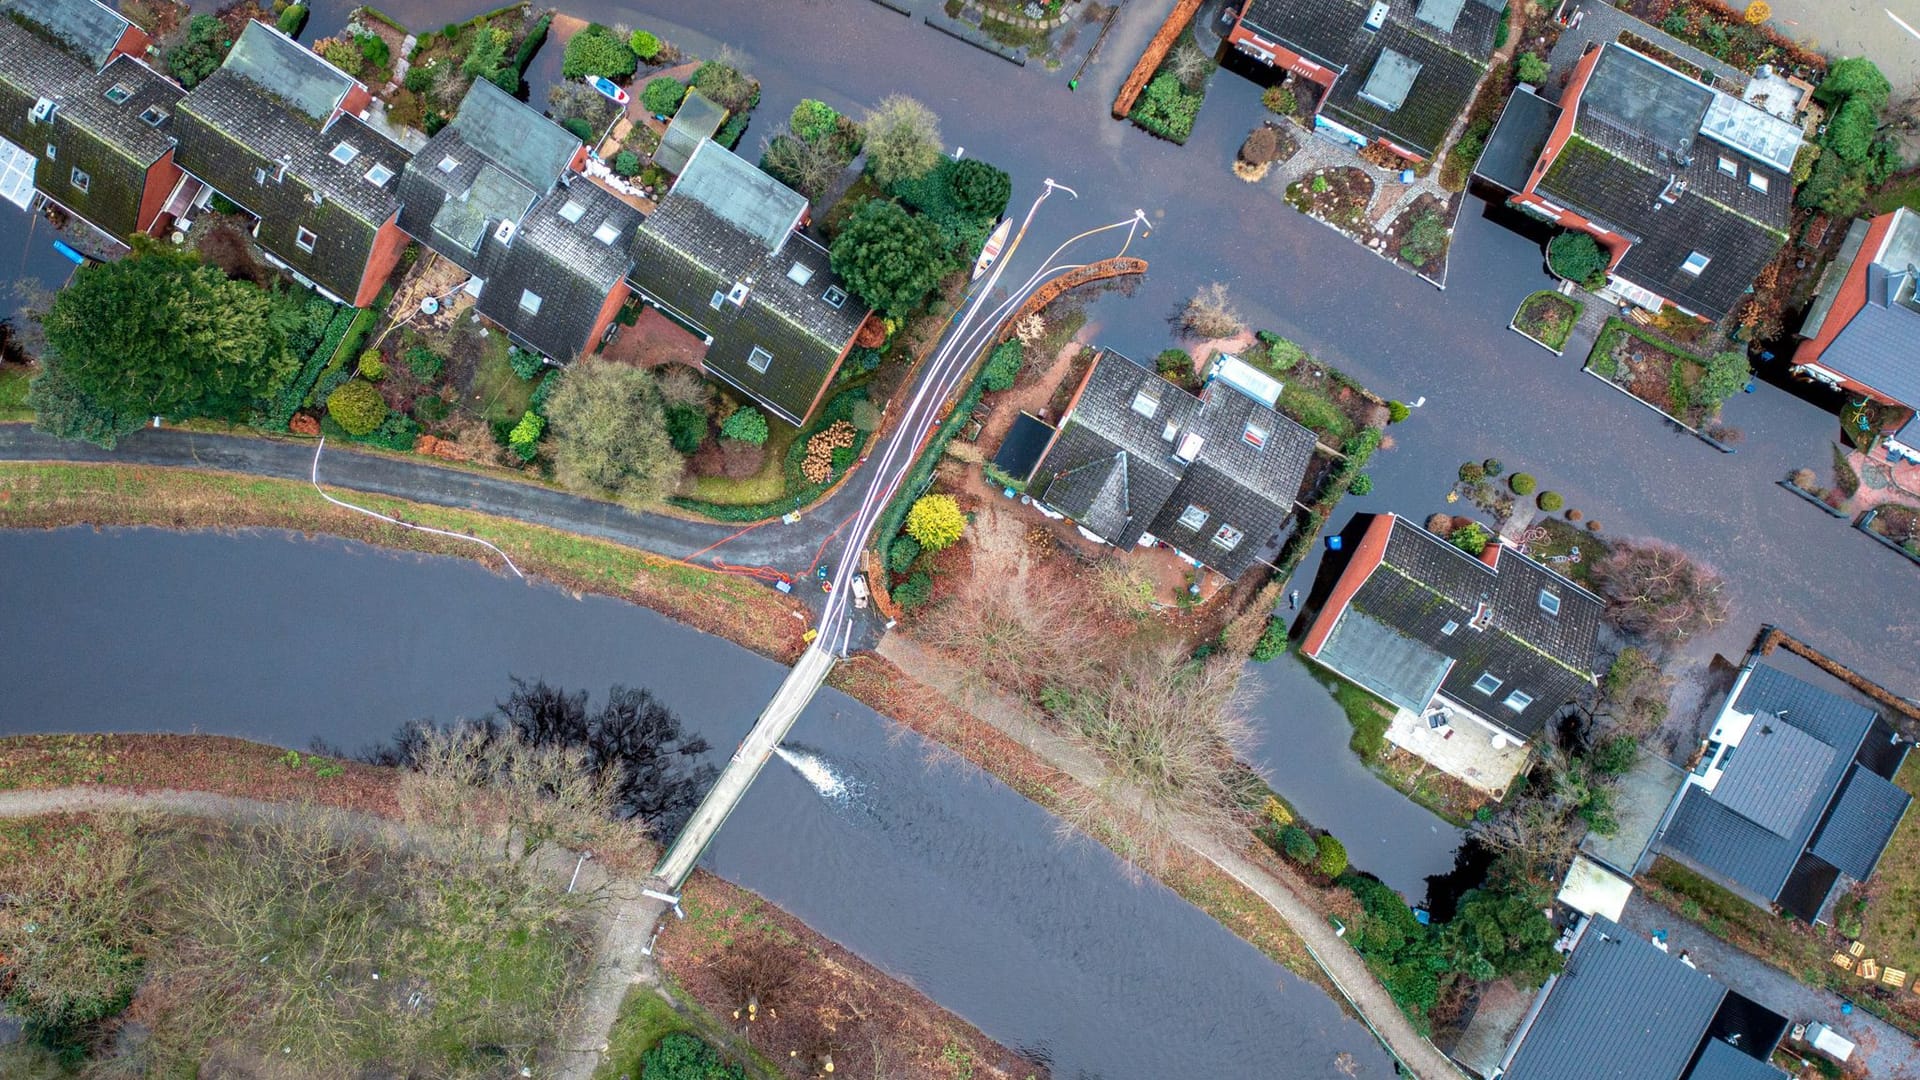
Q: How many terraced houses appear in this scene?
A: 4